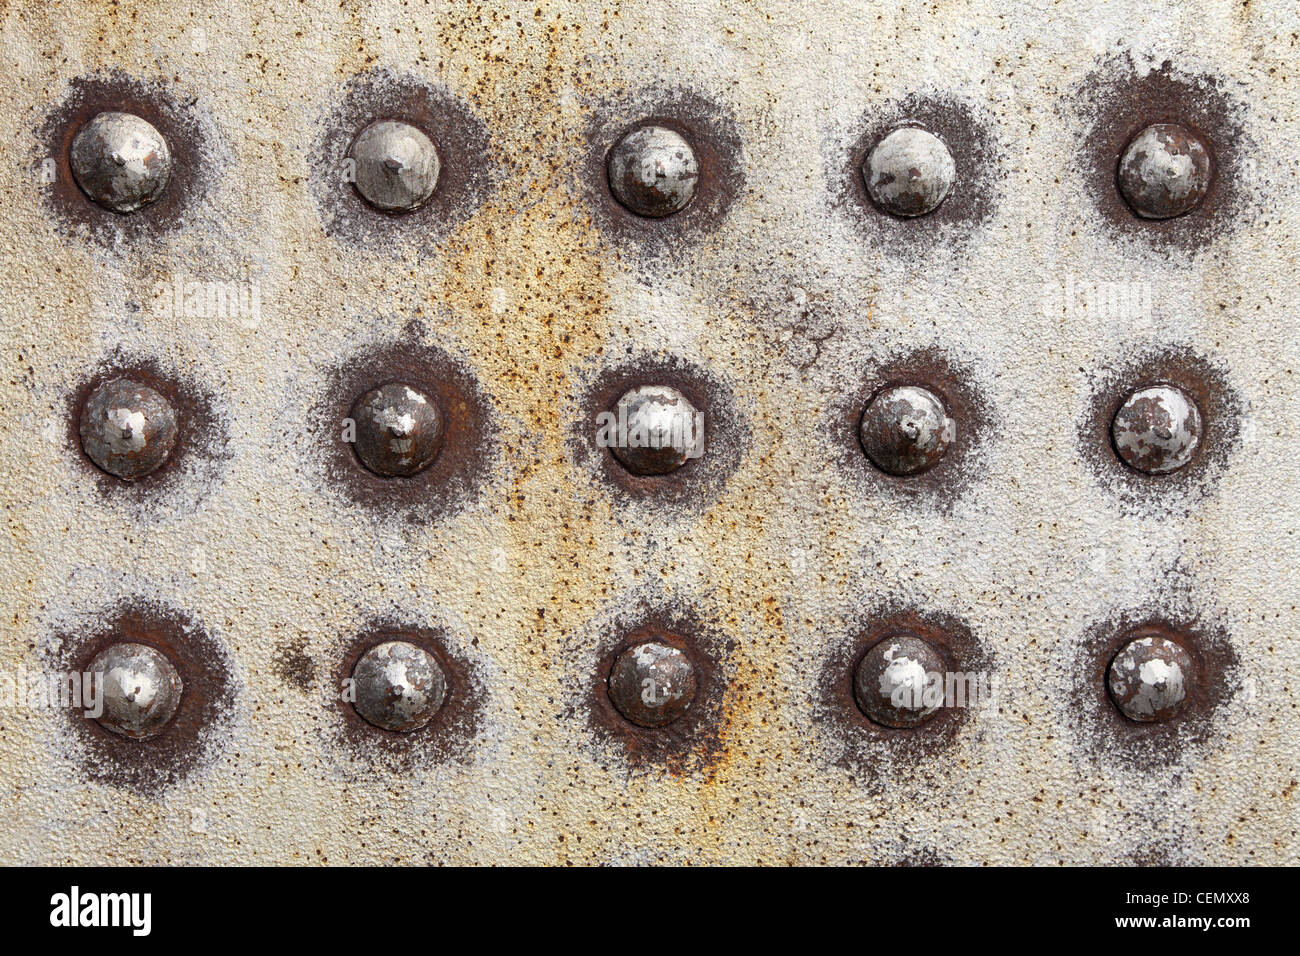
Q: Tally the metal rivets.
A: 15